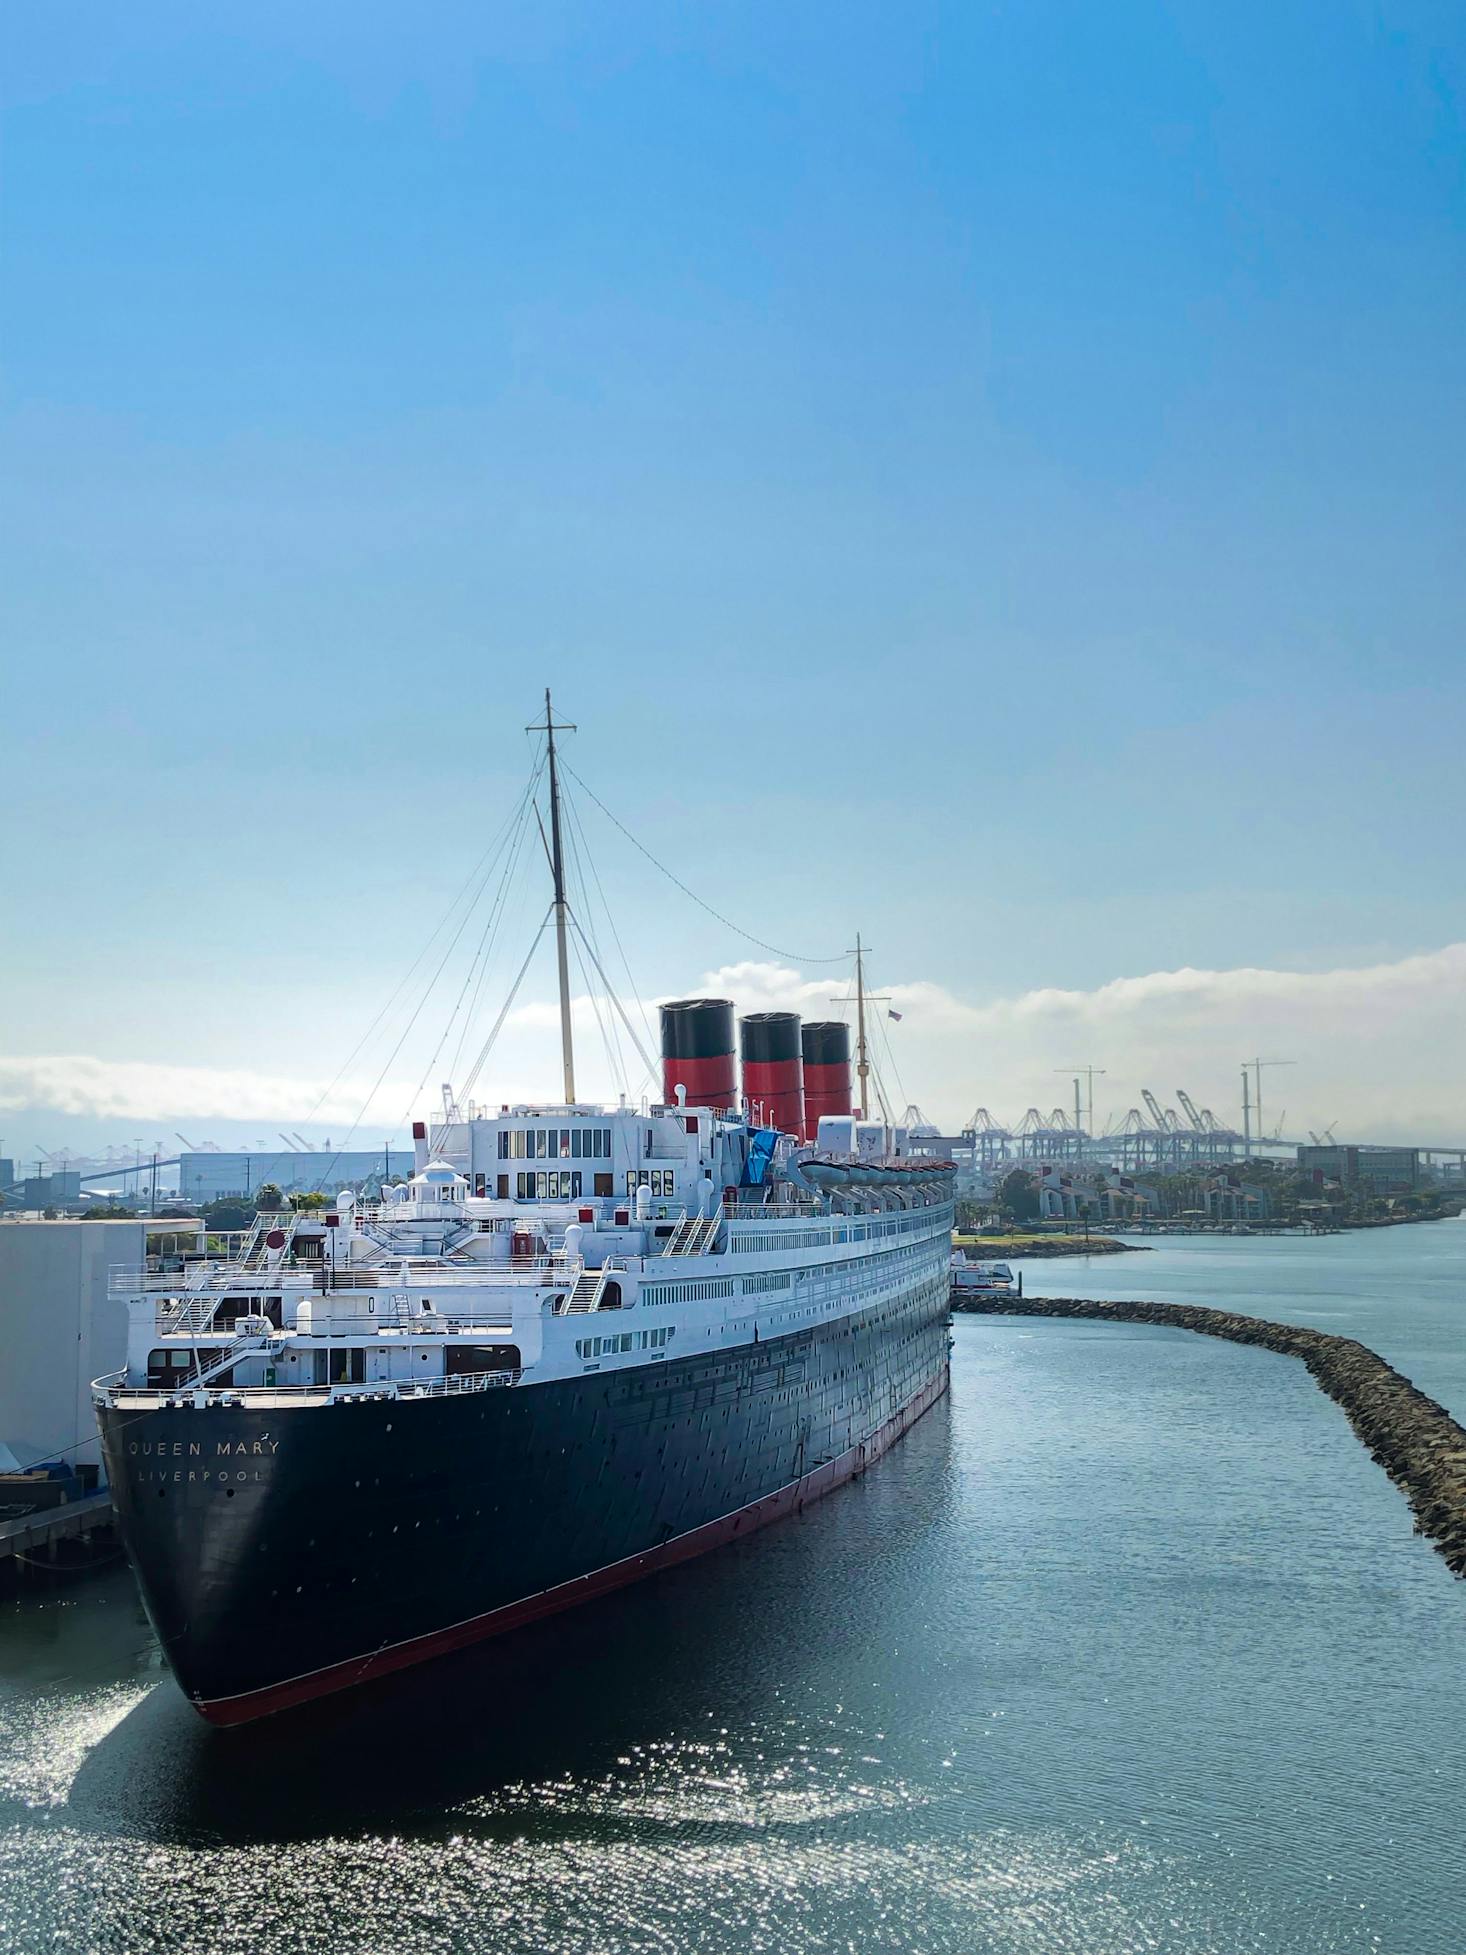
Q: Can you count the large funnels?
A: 3